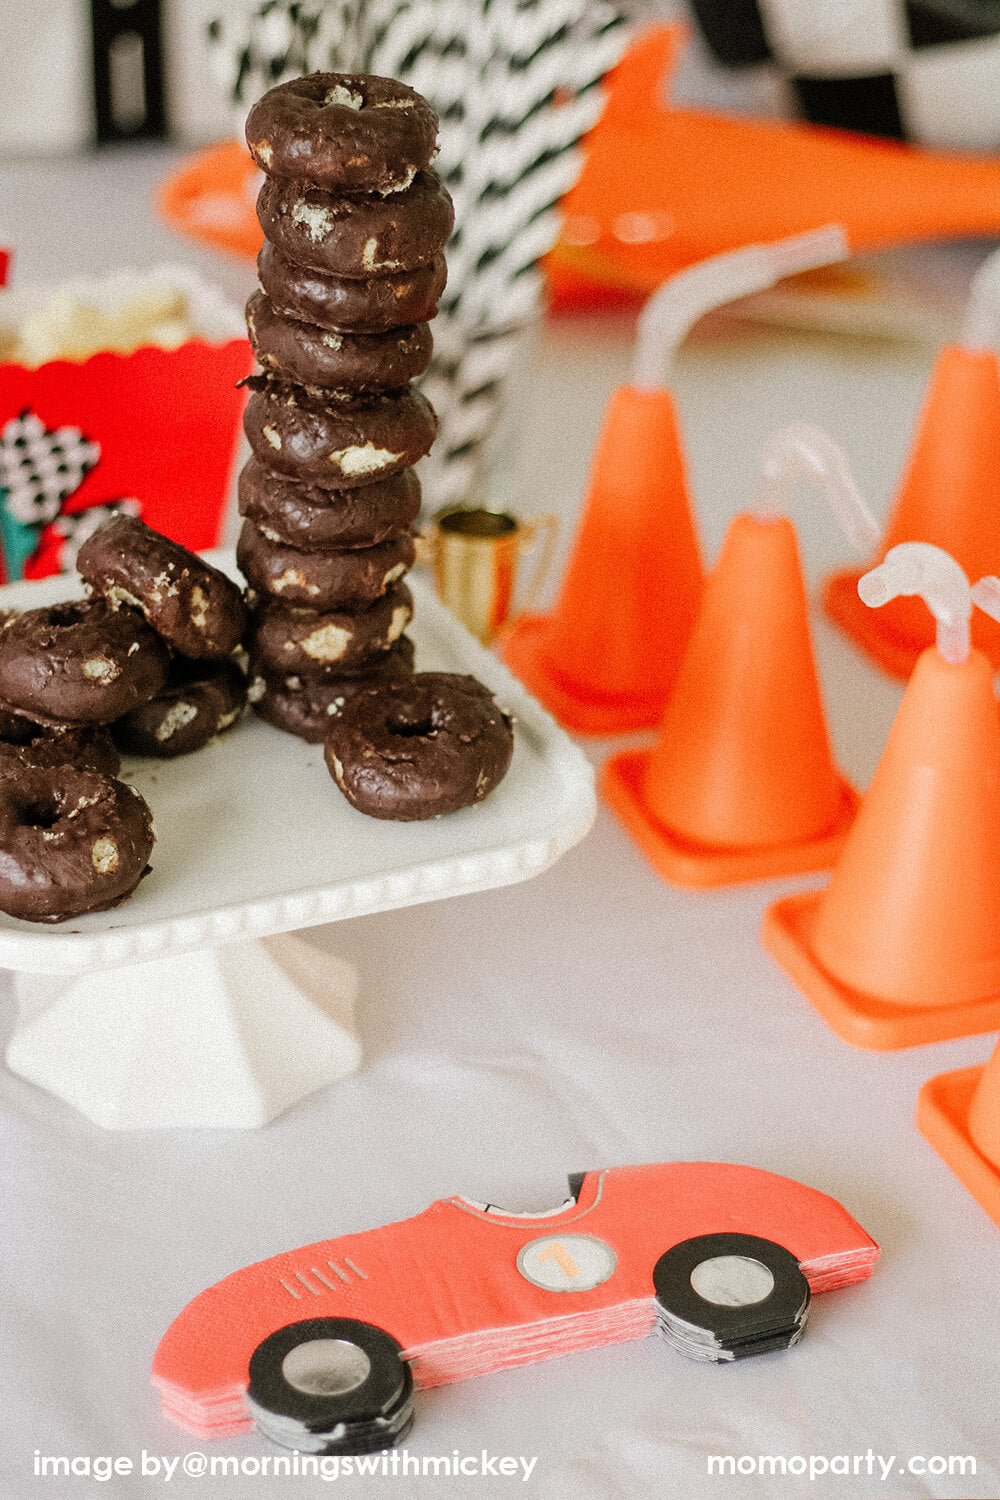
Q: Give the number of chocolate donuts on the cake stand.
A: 15